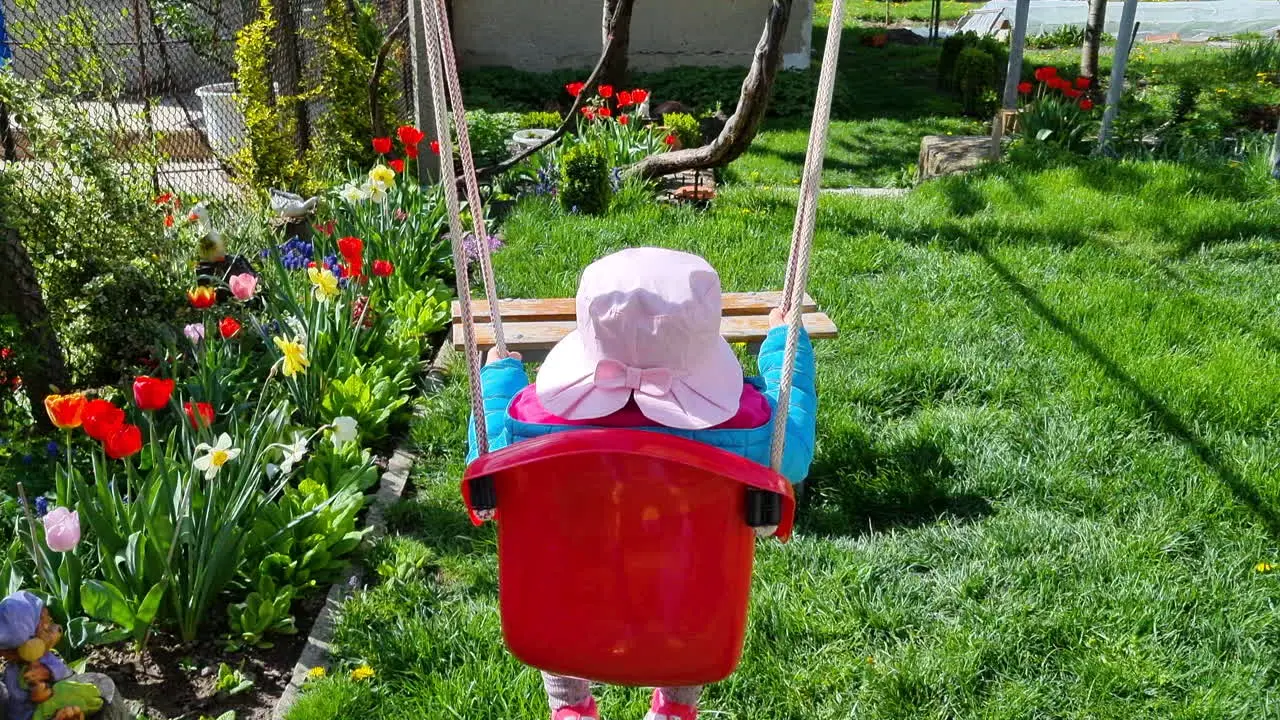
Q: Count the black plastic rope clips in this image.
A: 2